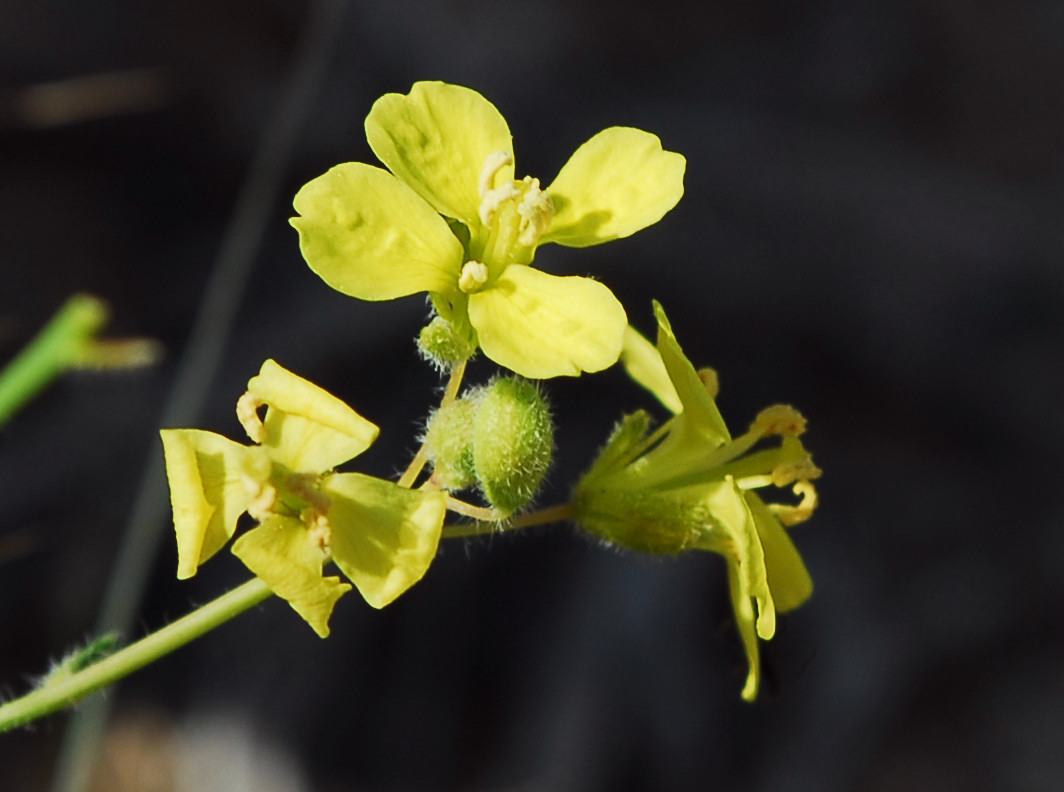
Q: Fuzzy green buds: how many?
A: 3